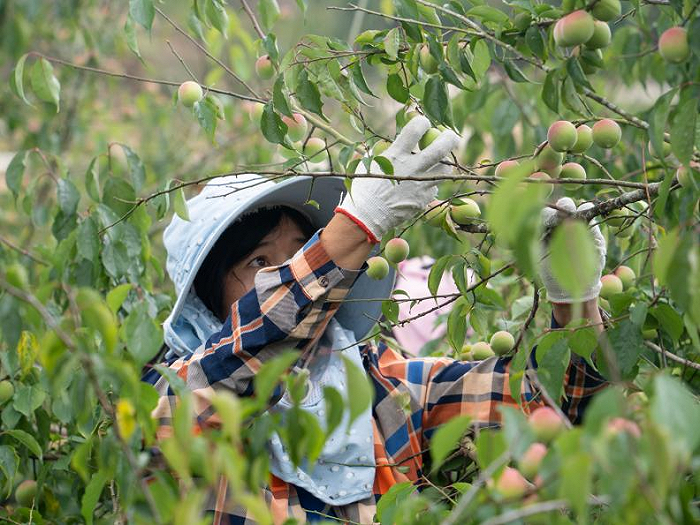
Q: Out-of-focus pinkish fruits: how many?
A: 4